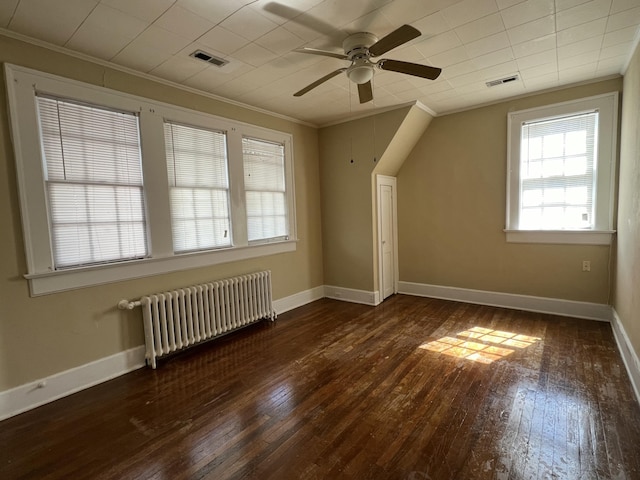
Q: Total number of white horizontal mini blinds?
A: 4